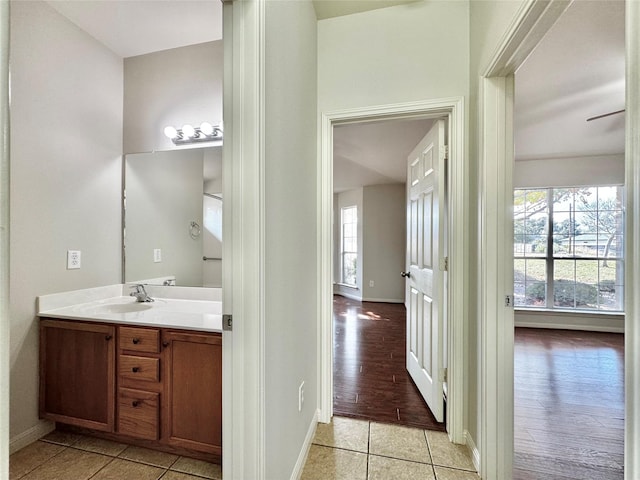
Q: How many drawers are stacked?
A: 3